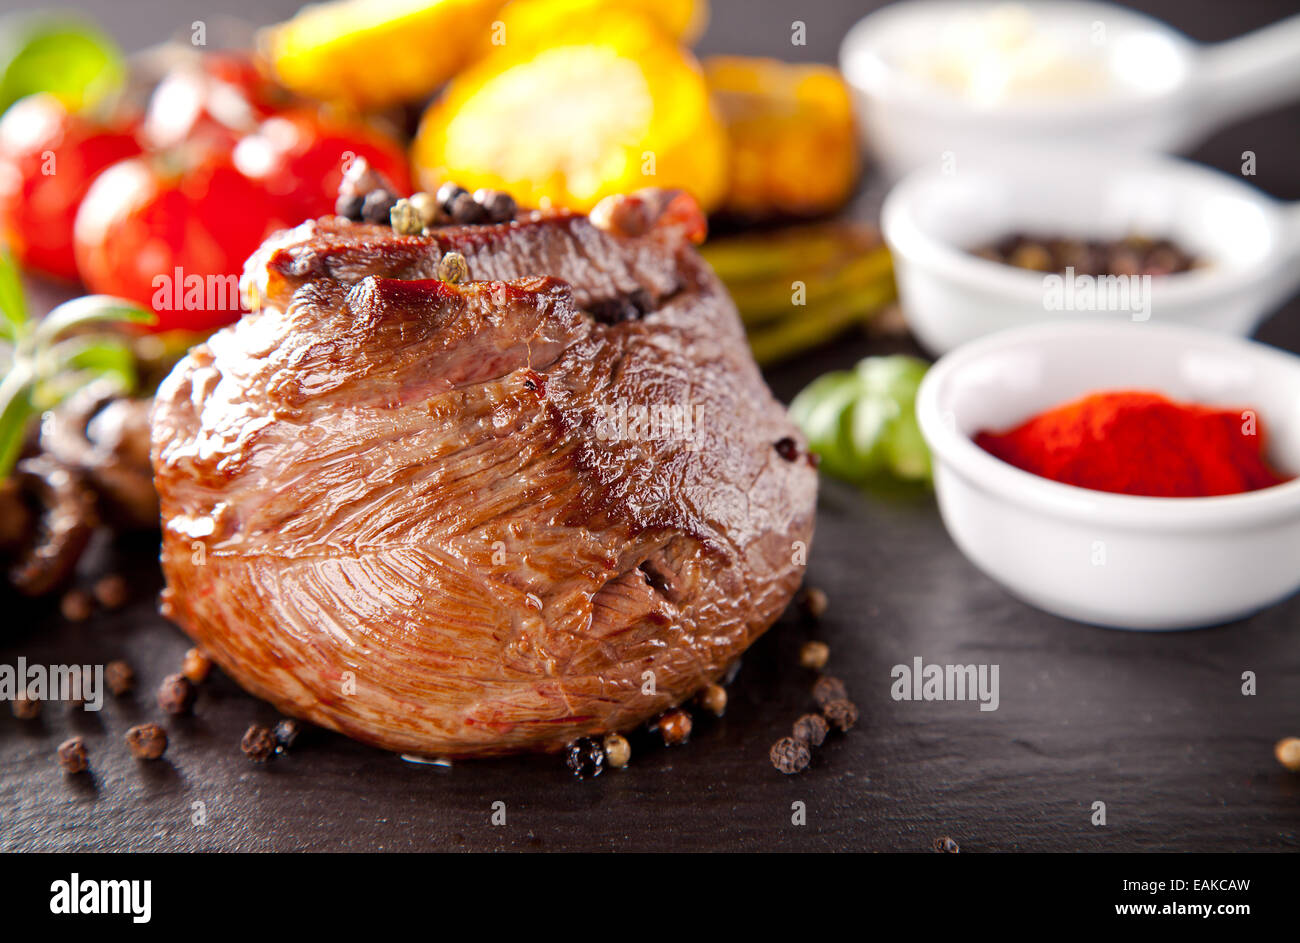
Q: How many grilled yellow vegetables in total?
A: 4